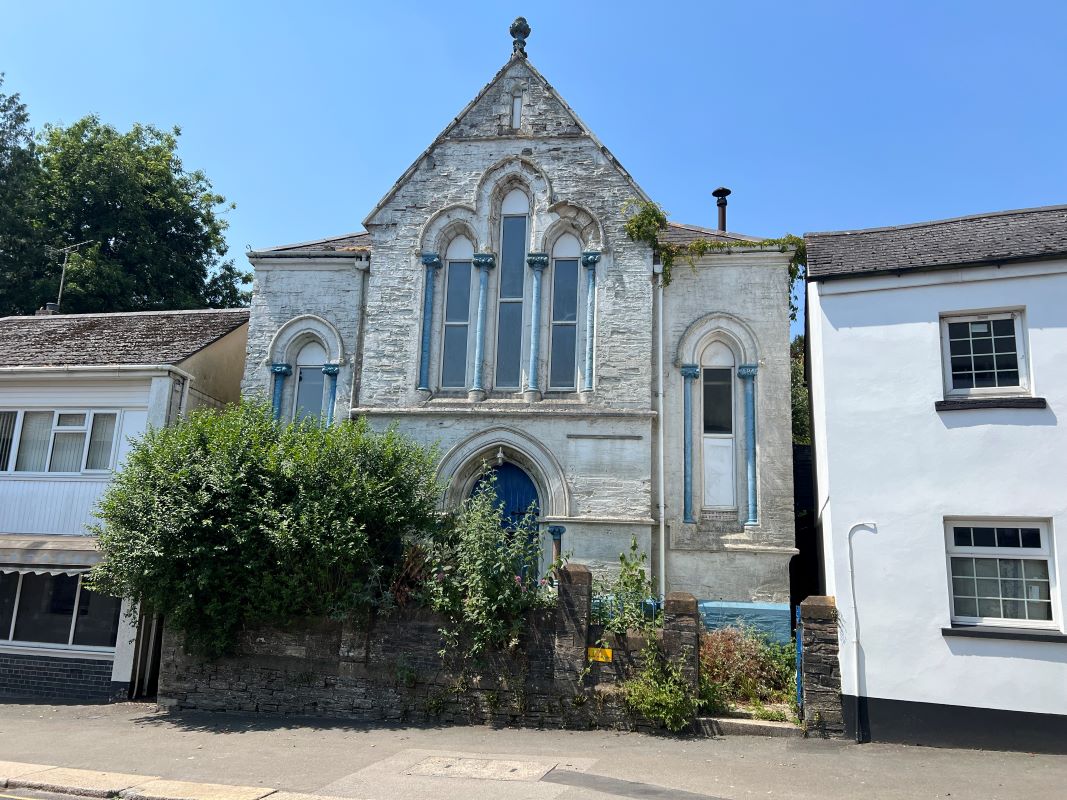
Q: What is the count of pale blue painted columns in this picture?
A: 8